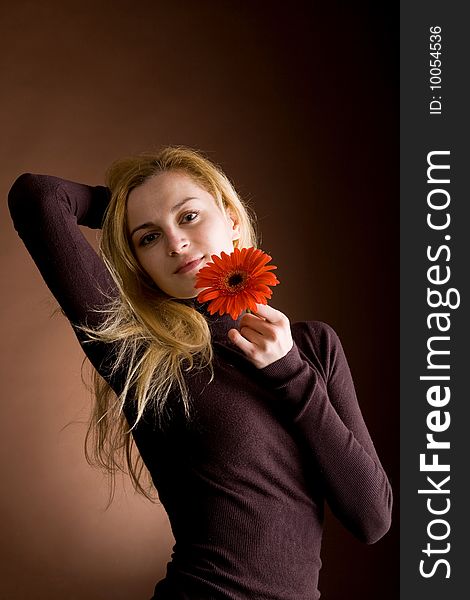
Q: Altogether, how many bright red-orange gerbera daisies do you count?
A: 1